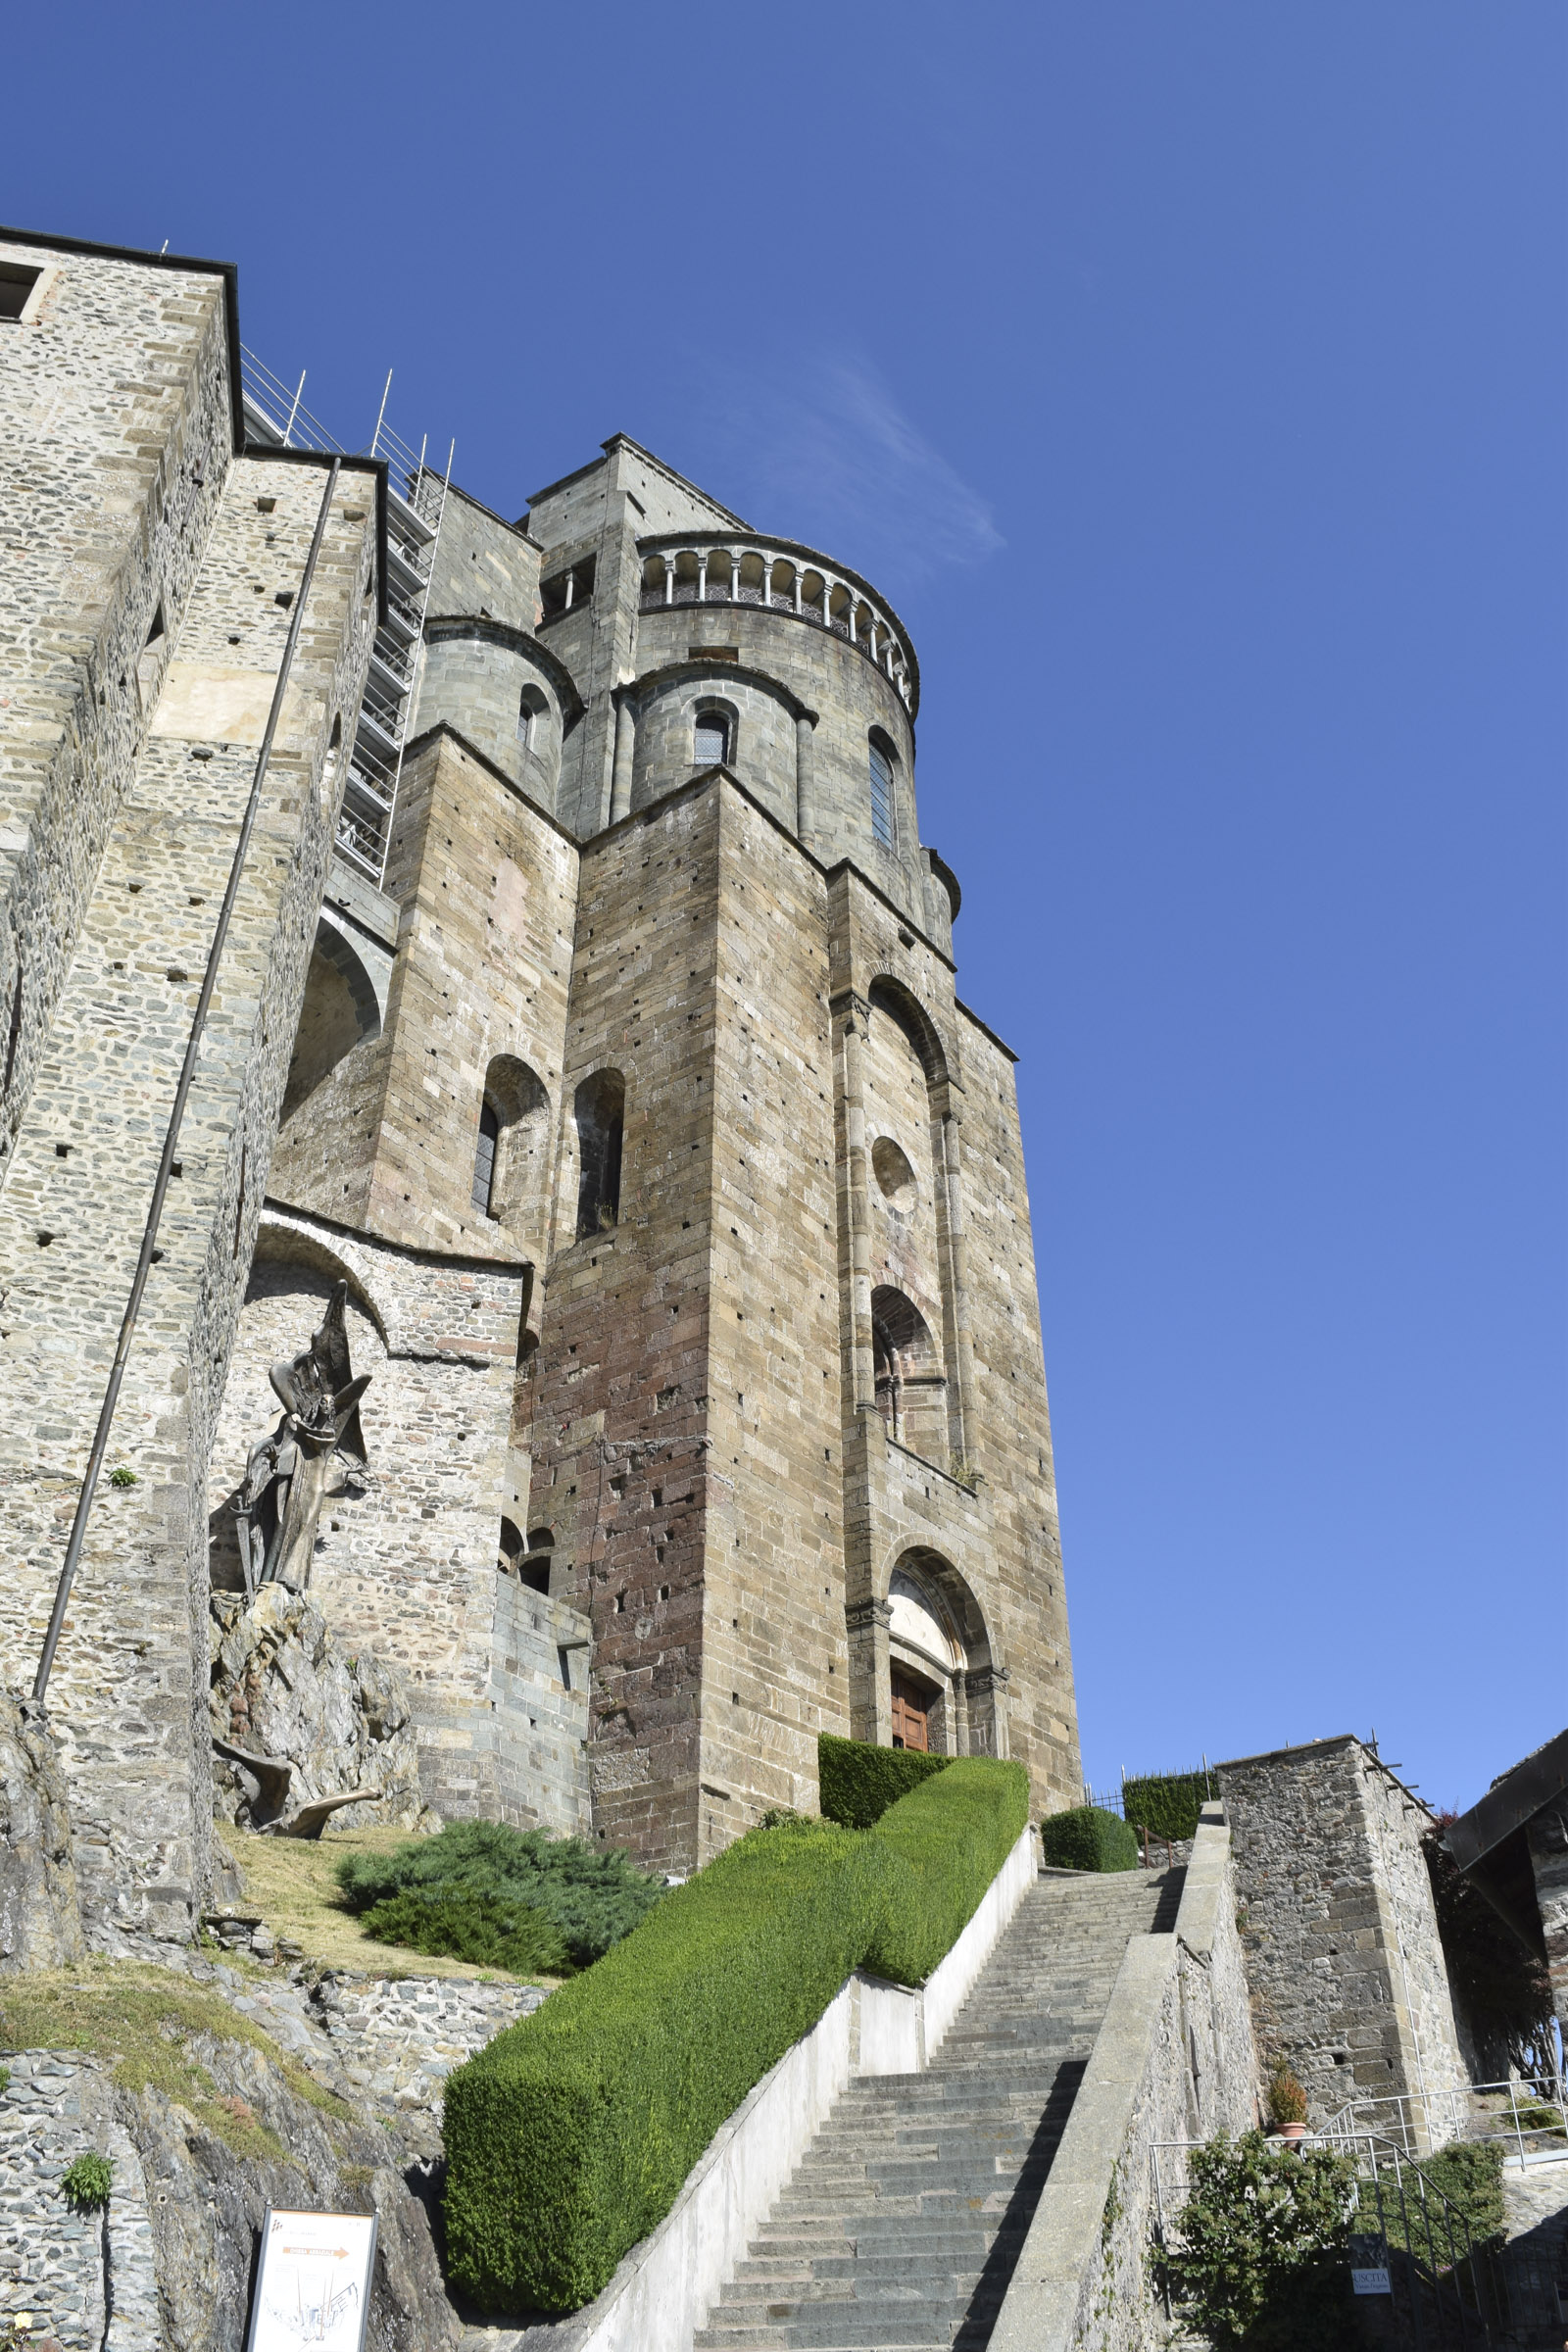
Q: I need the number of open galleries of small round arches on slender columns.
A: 1